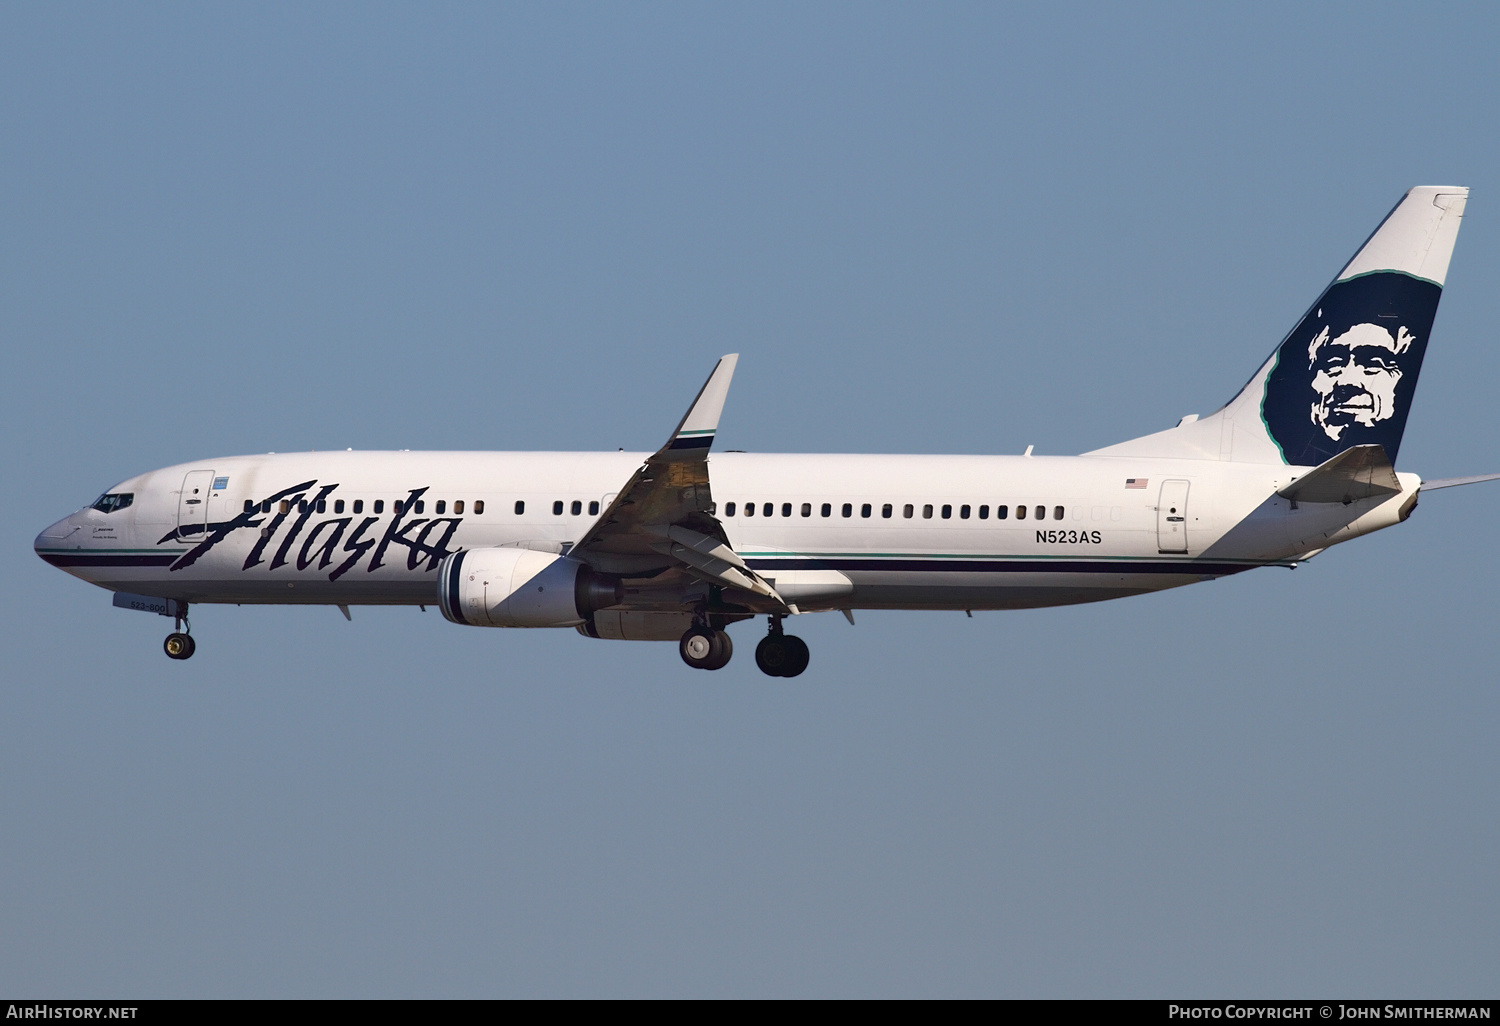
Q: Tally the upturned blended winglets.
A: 1